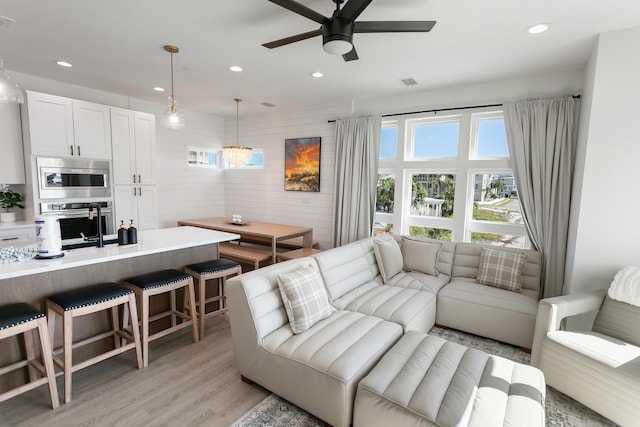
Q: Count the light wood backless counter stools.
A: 4